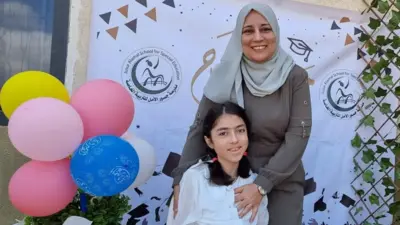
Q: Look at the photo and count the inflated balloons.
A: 6